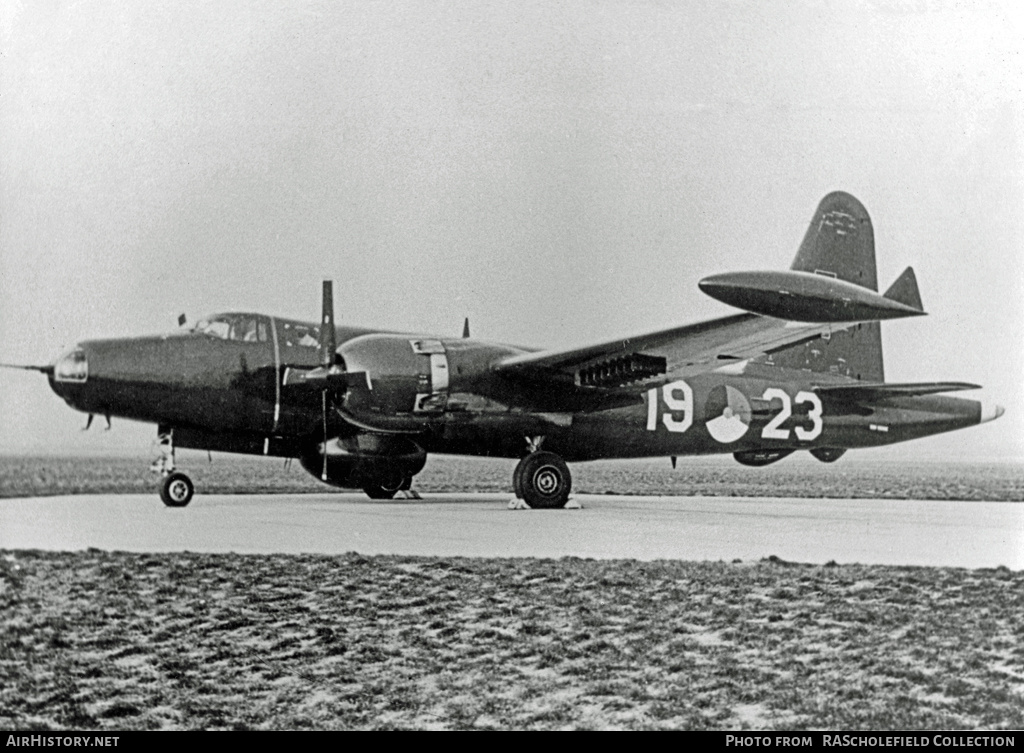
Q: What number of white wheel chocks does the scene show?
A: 3